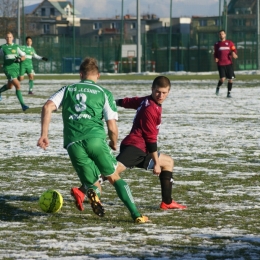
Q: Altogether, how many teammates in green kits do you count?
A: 3